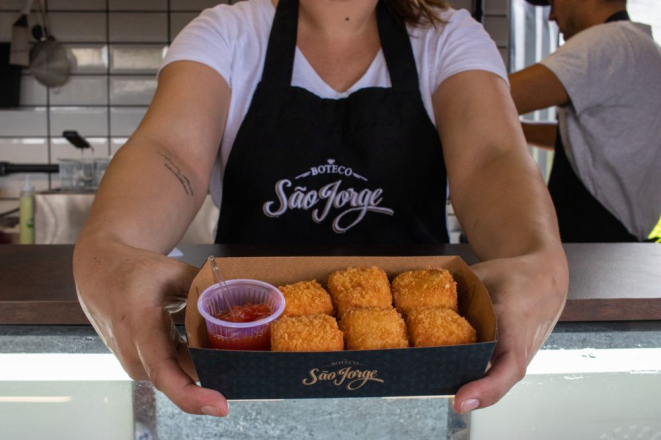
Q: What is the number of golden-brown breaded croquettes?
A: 6